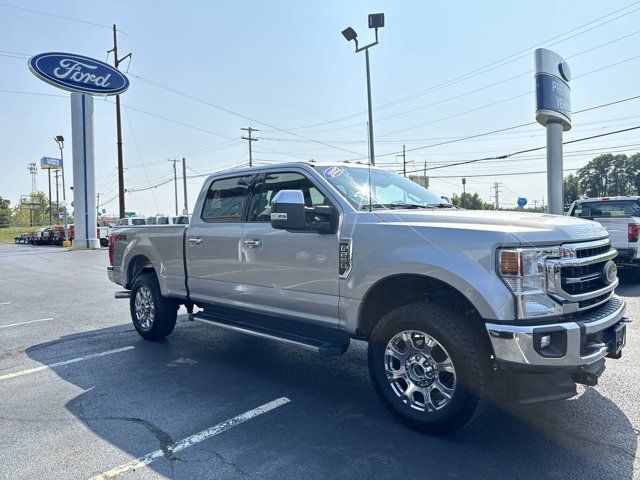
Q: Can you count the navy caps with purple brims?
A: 0